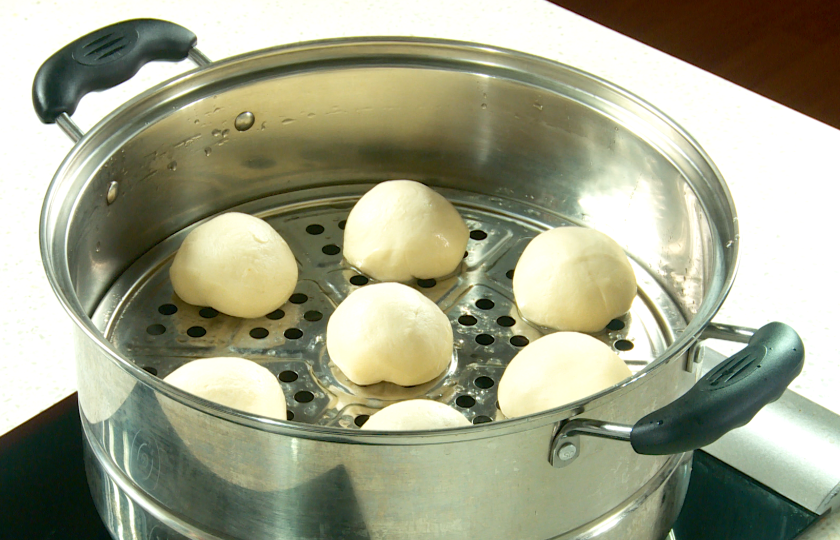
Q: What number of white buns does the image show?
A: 7